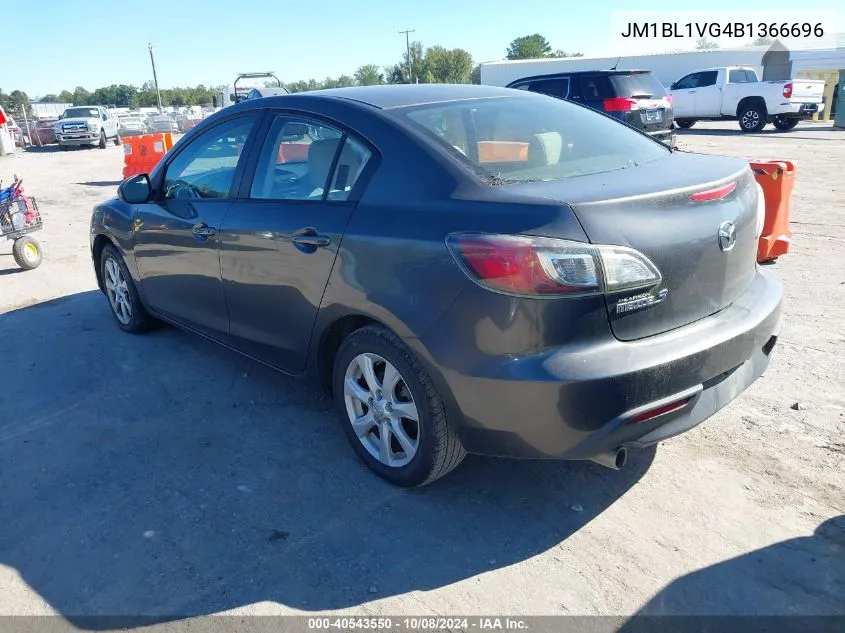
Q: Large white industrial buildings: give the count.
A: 1